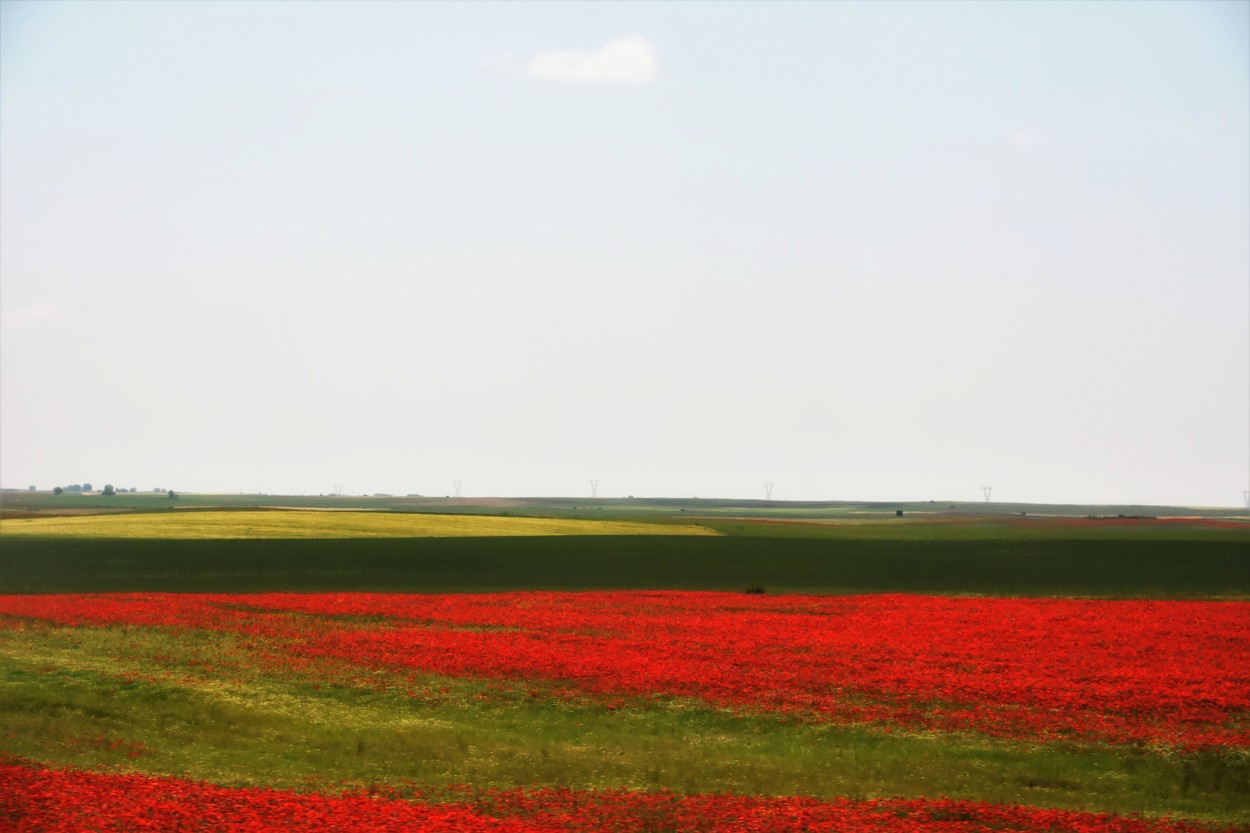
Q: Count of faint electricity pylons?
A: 6